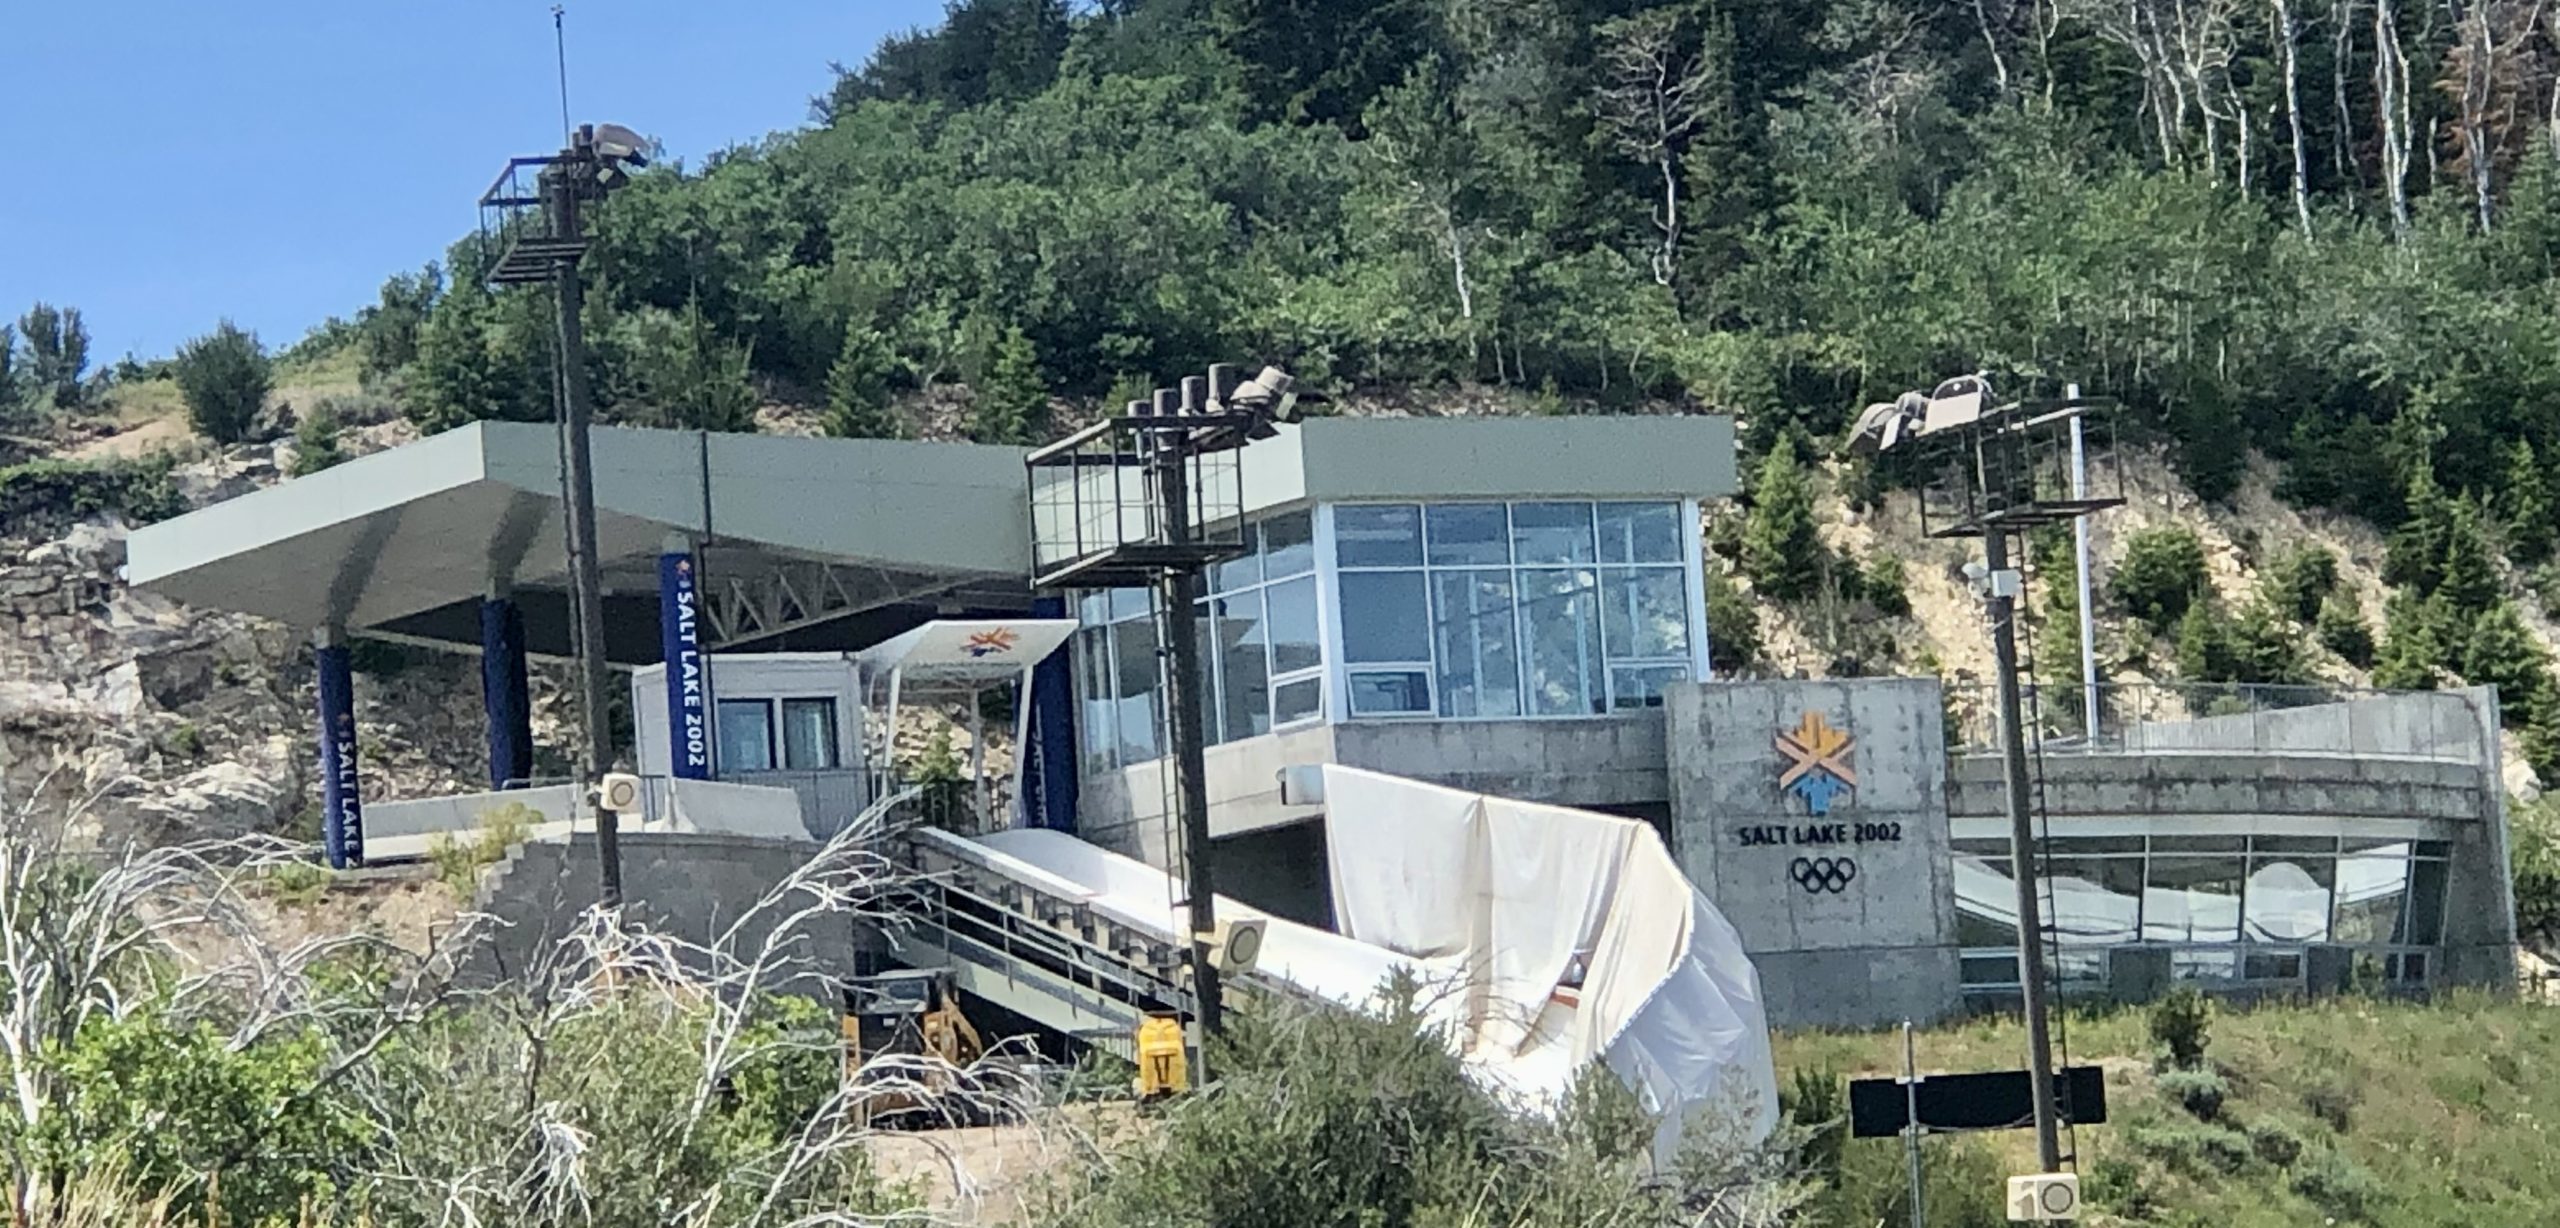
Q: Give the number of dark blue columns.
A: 4